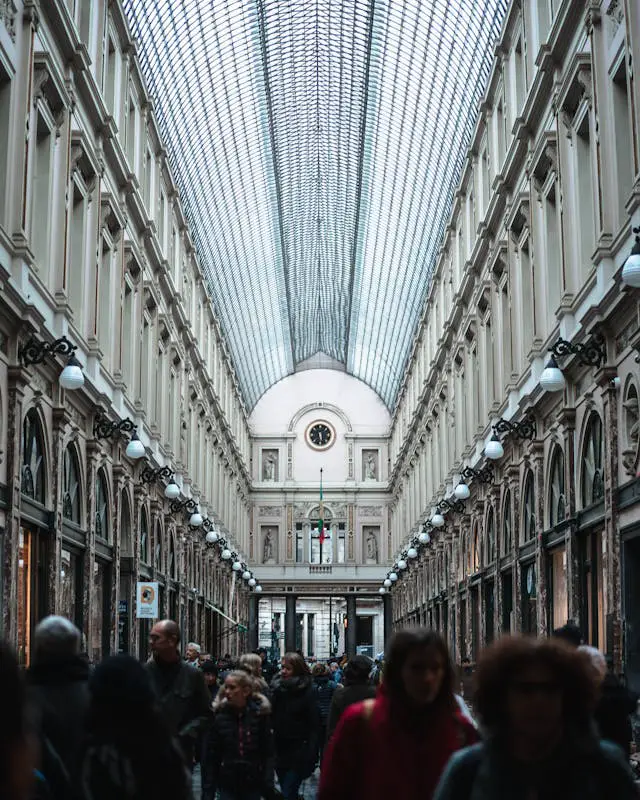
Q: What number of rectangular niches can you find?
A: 4